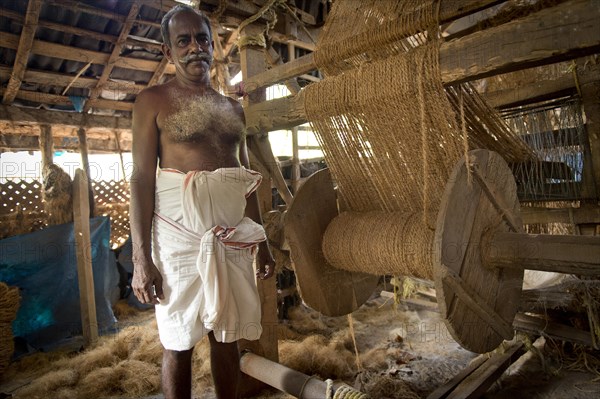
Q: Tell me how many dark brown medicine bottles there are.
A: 0